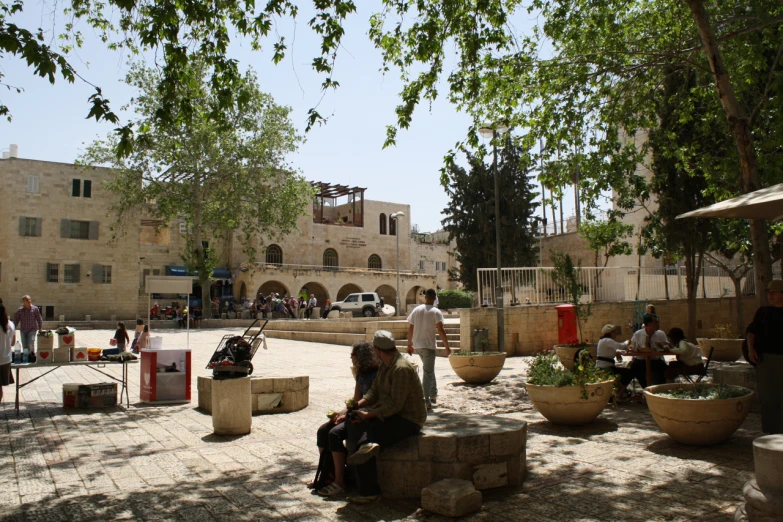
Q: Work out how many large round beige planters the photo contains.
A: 5